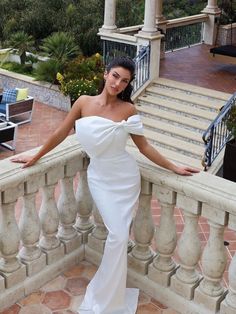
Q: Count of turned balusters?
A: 11